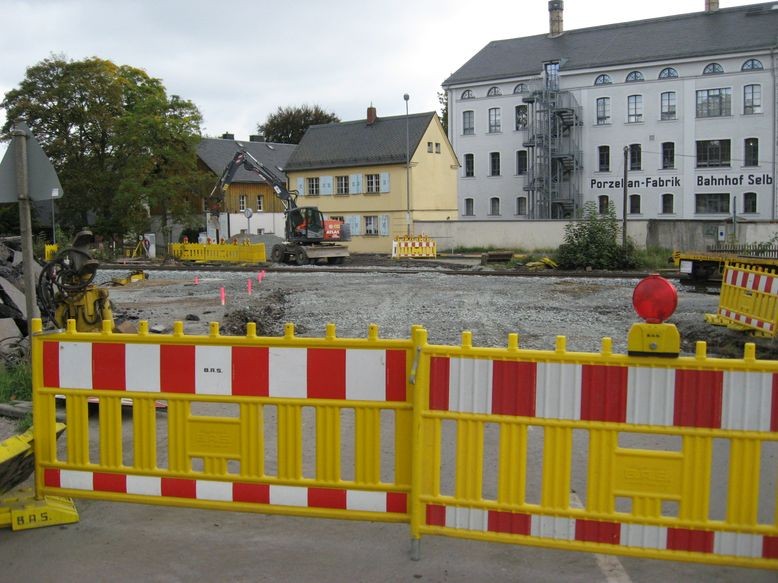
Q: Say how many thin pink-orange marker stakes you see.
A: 5